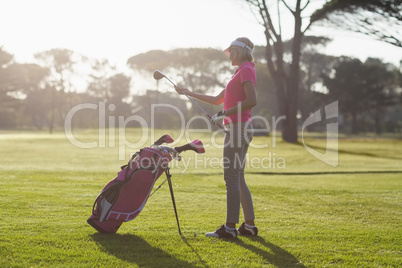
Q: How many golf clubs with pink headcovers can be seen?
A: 2